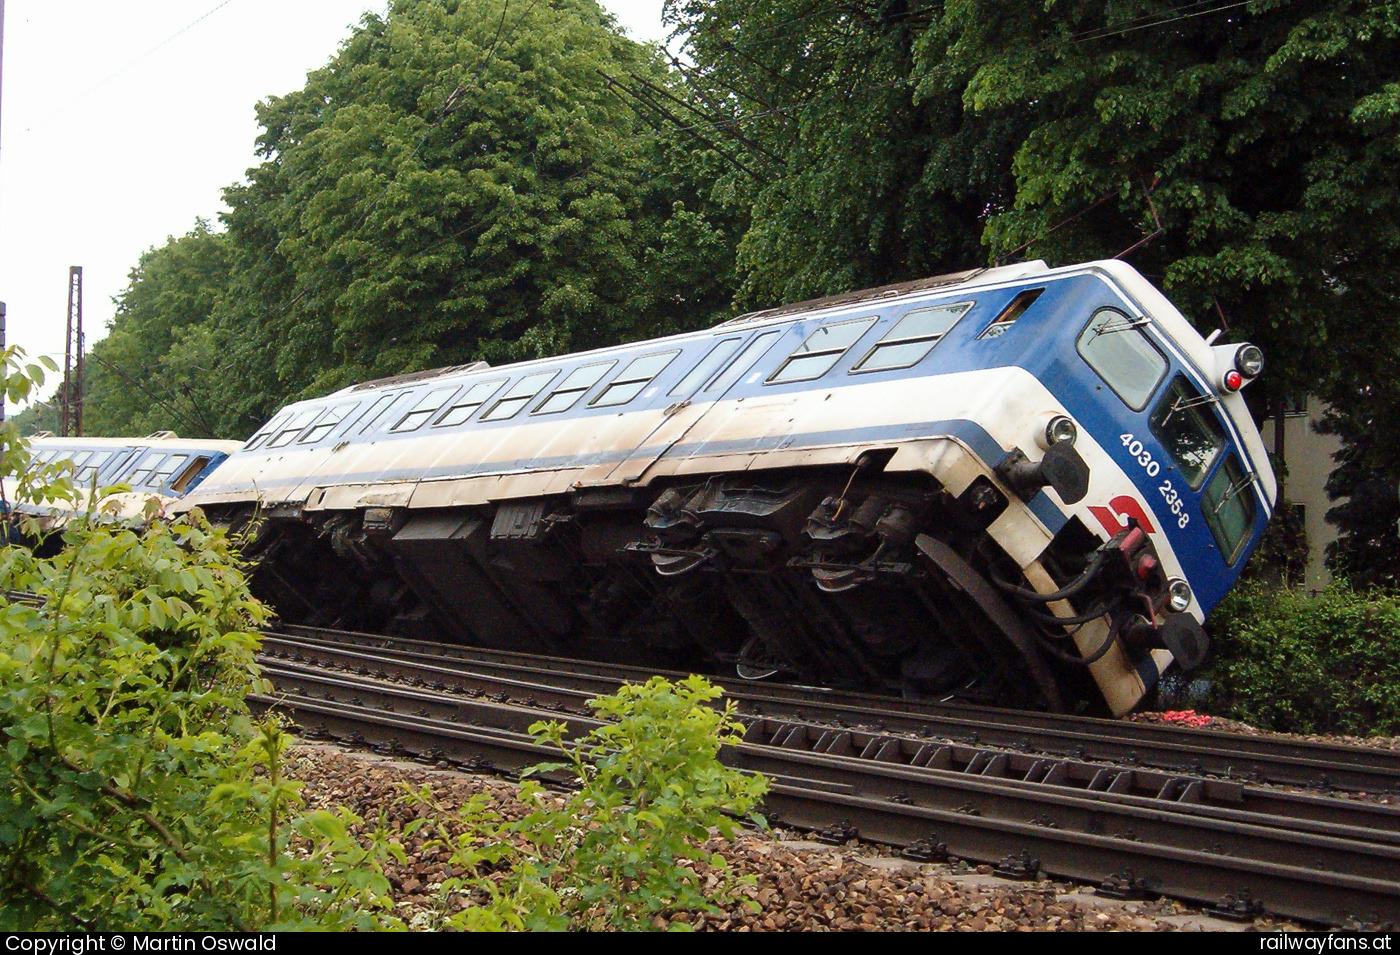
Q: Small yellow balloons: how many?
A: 0